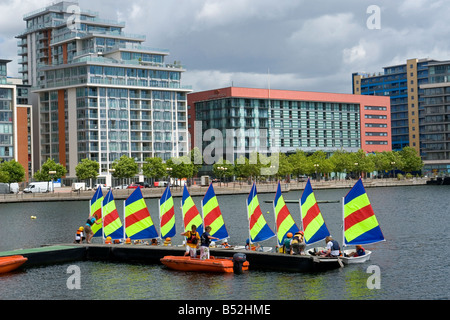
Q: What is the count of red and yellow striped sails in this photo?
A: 10